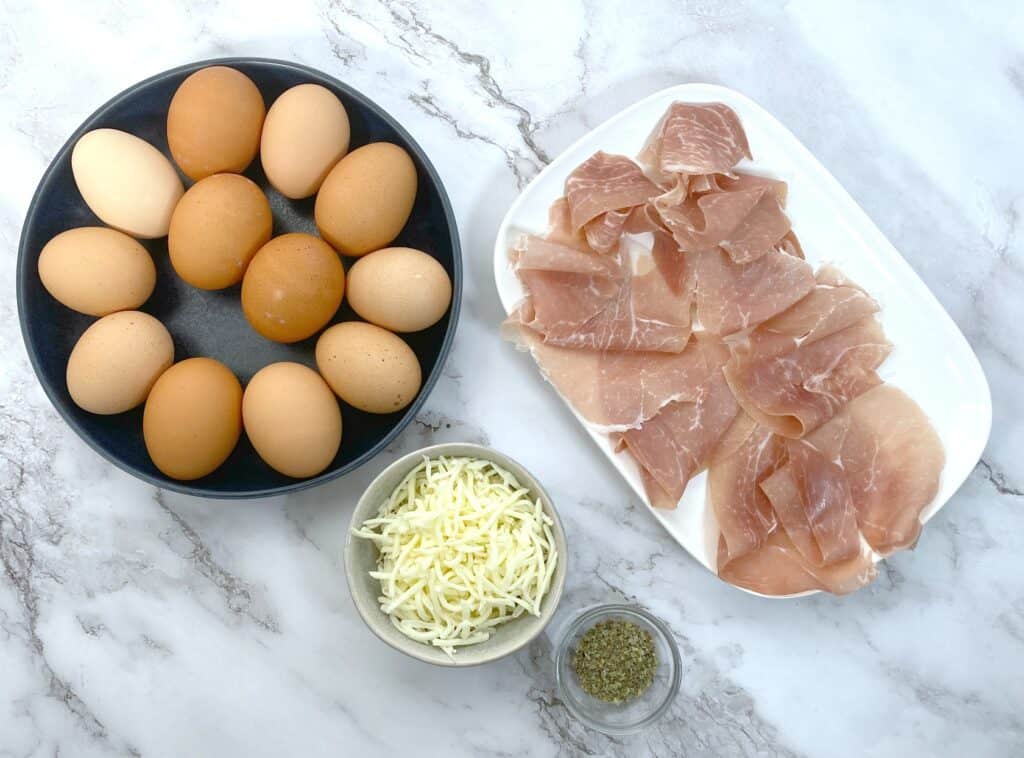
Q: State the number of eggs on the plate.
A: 12